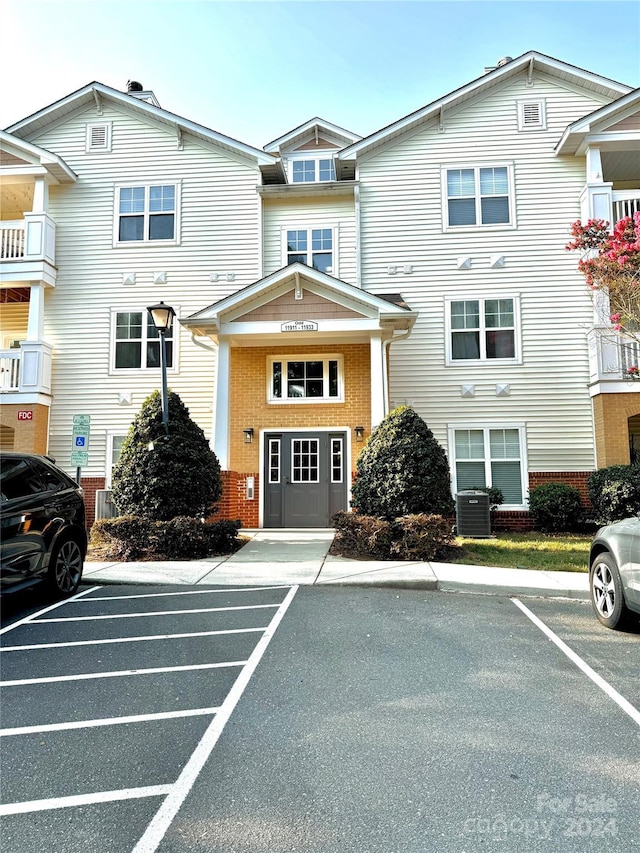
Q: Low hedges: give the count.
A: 2